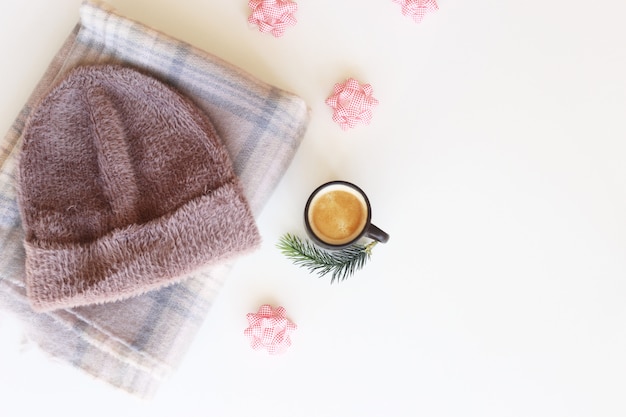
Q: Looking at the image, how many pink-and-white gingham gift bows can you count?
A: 4